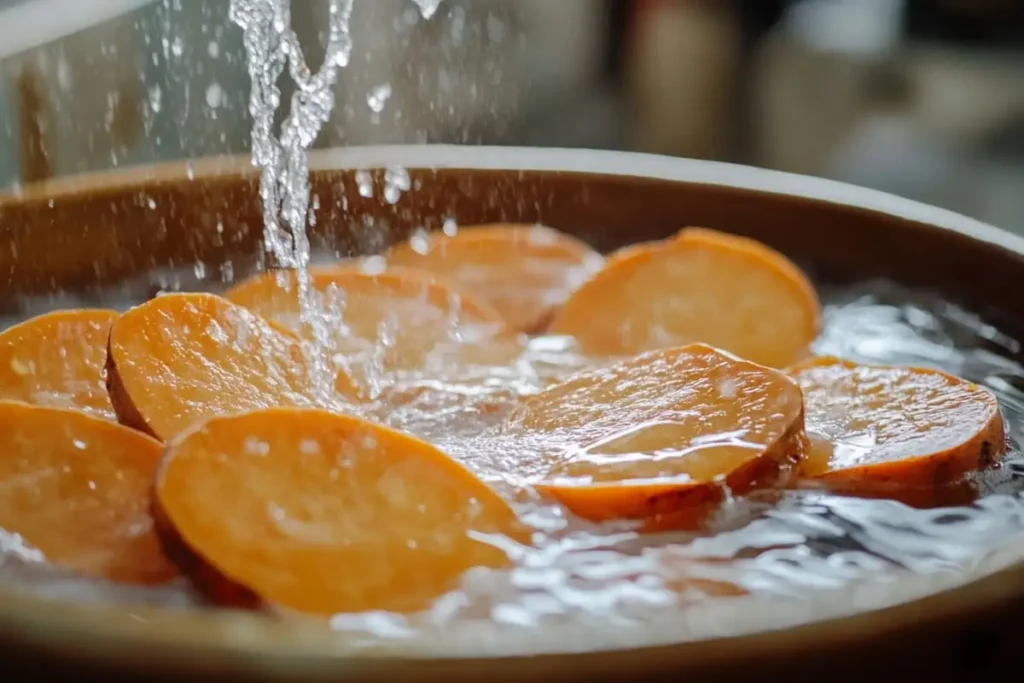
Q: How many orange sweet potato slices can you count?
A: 9